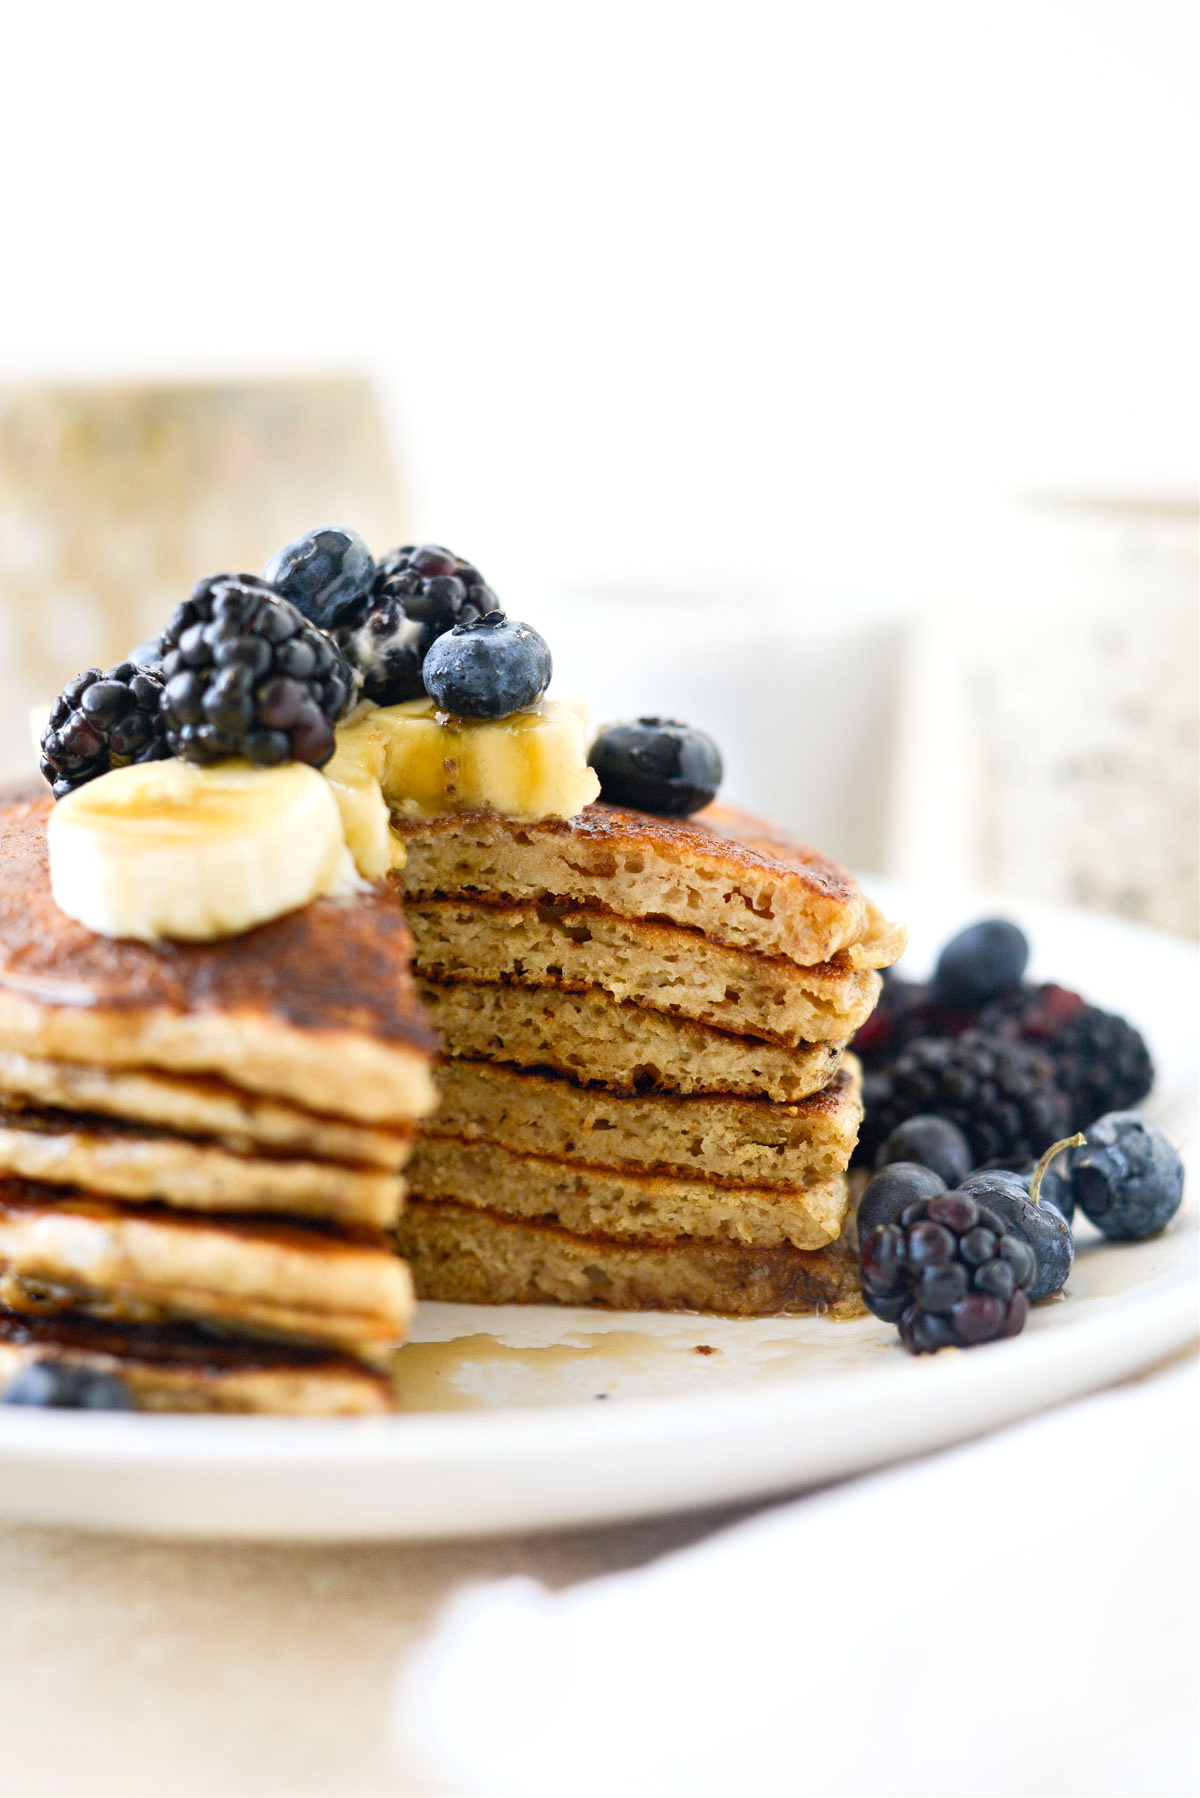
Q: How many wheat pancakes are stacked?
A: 6